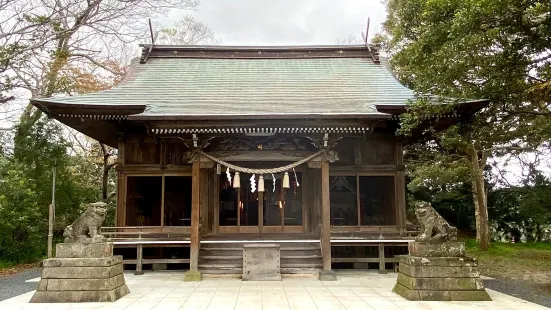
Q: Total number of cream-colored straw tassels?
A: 3